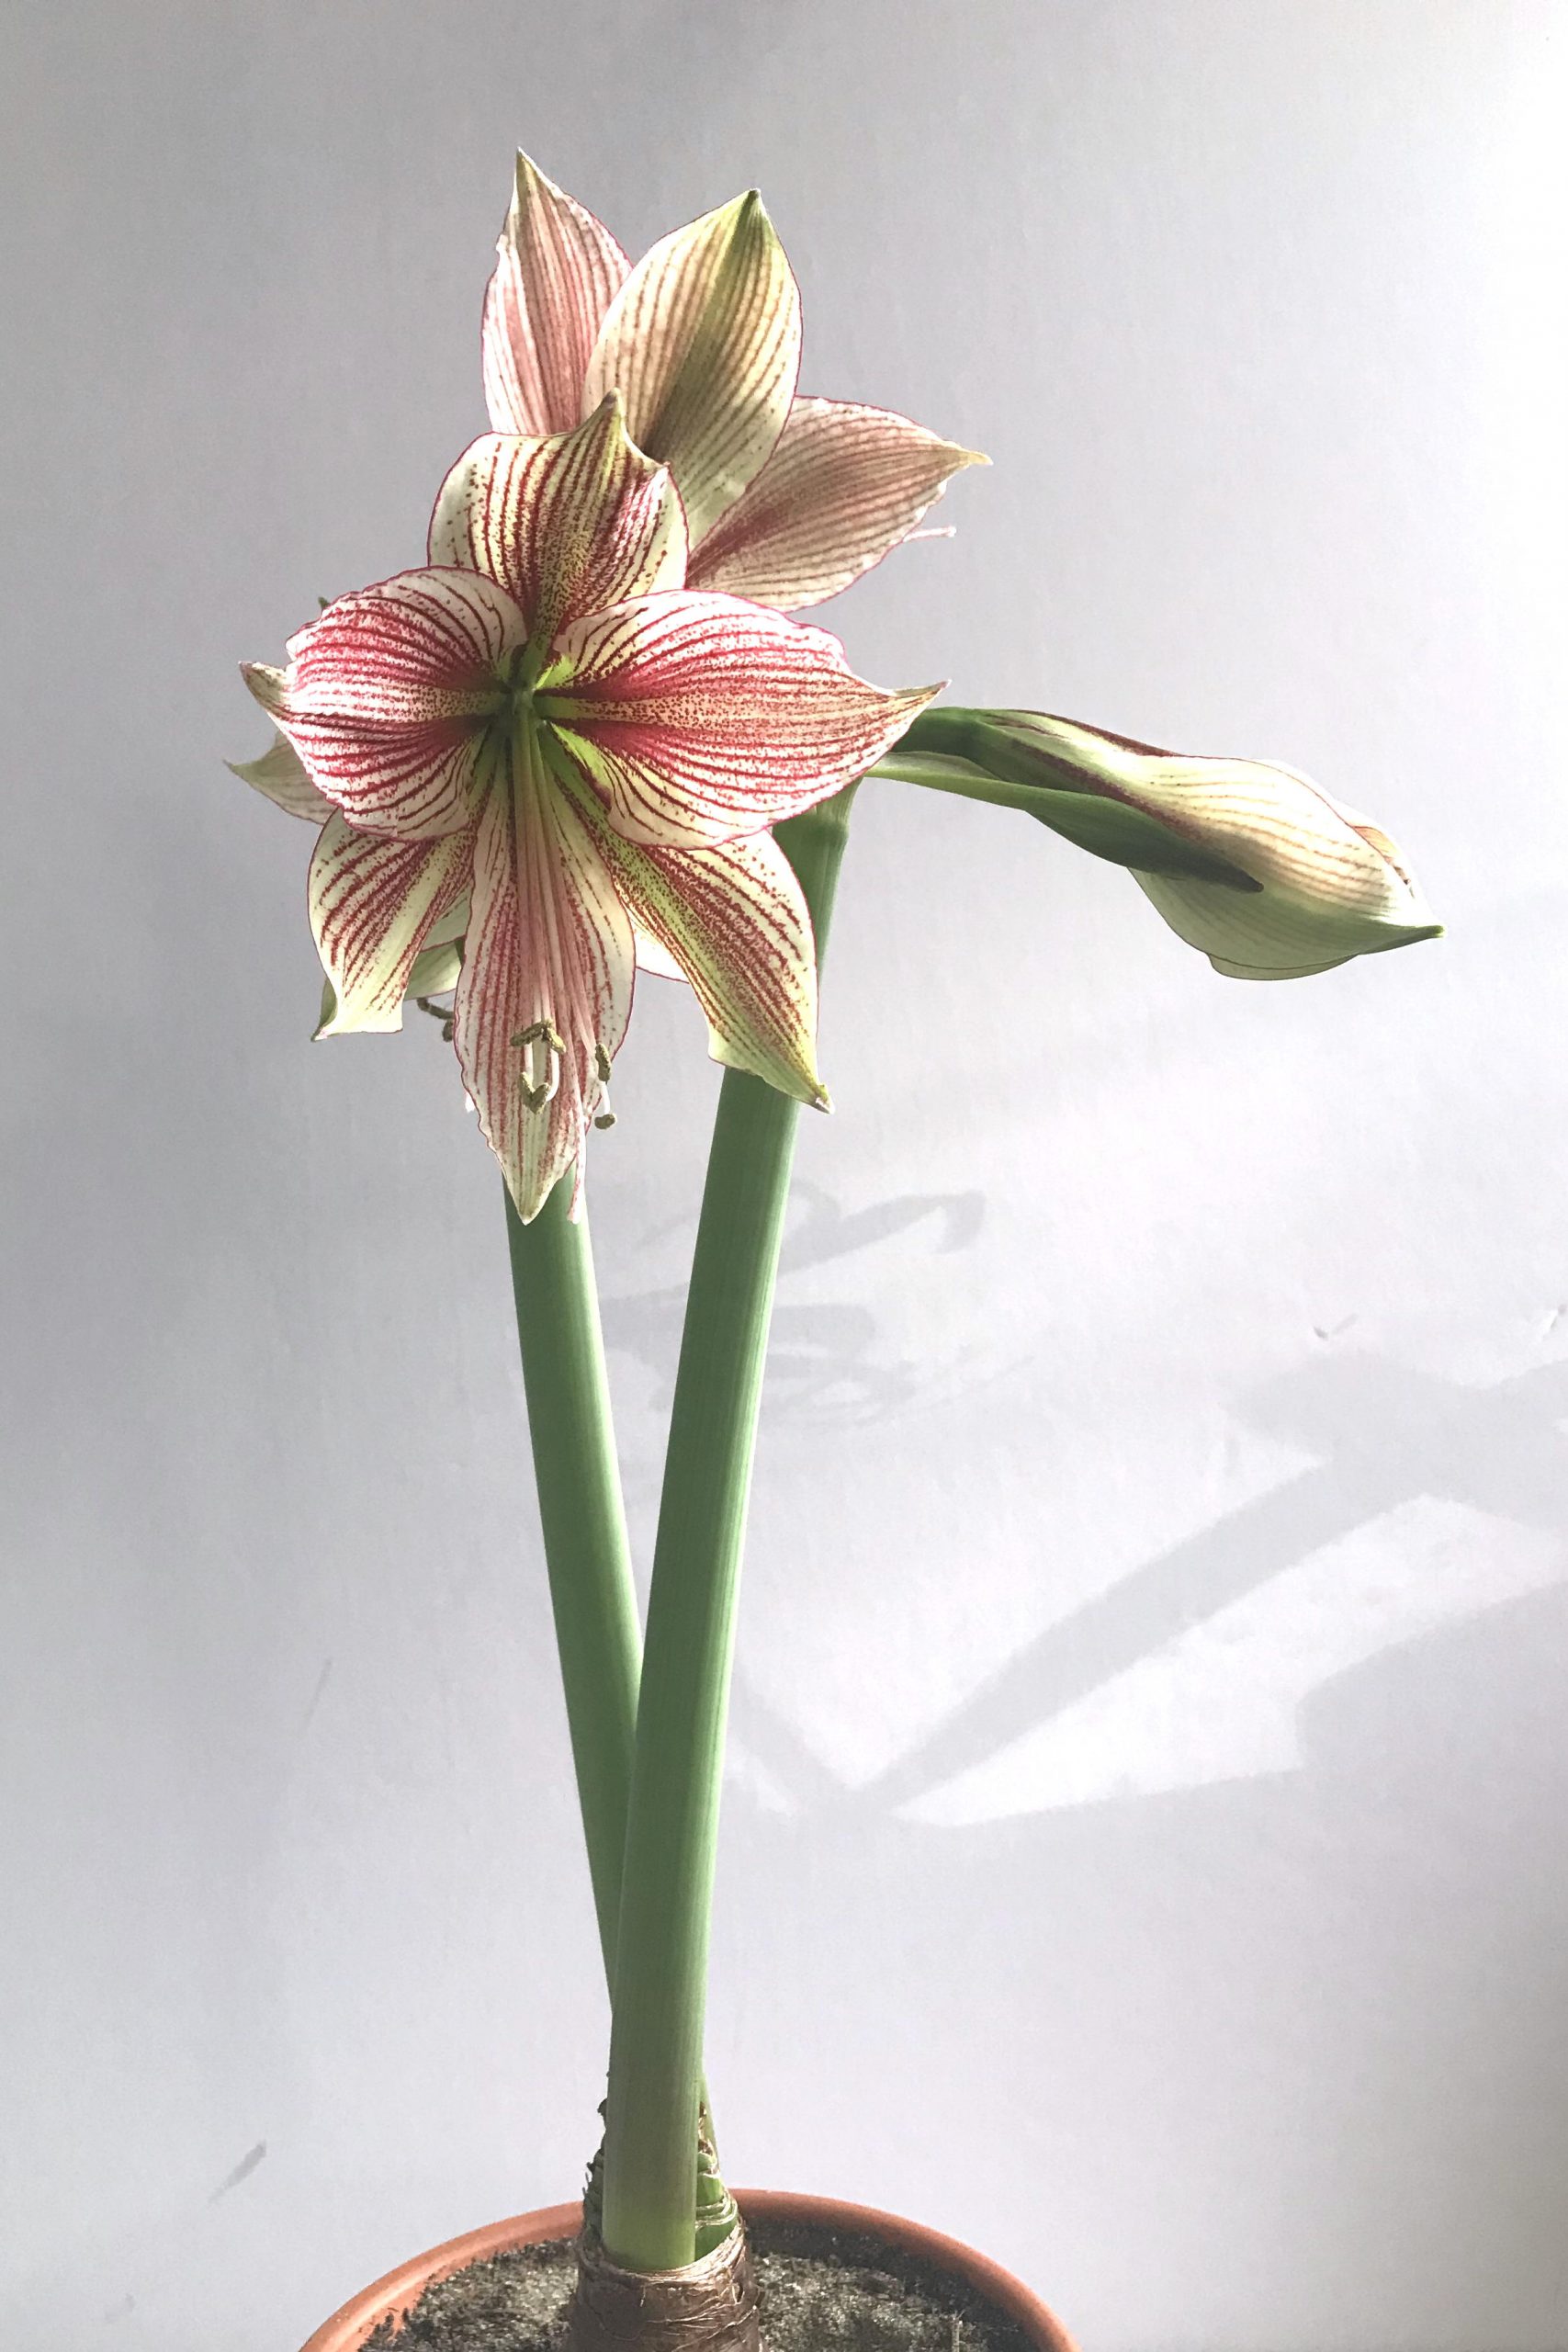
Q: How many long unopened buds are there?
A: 1